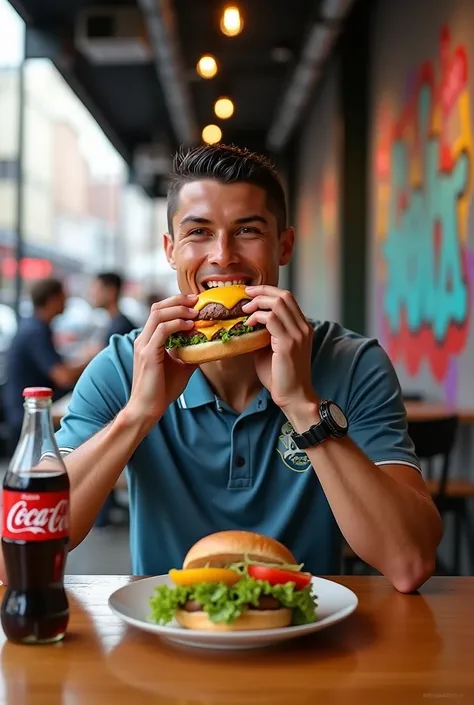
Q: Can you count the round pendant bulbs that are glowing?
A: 4